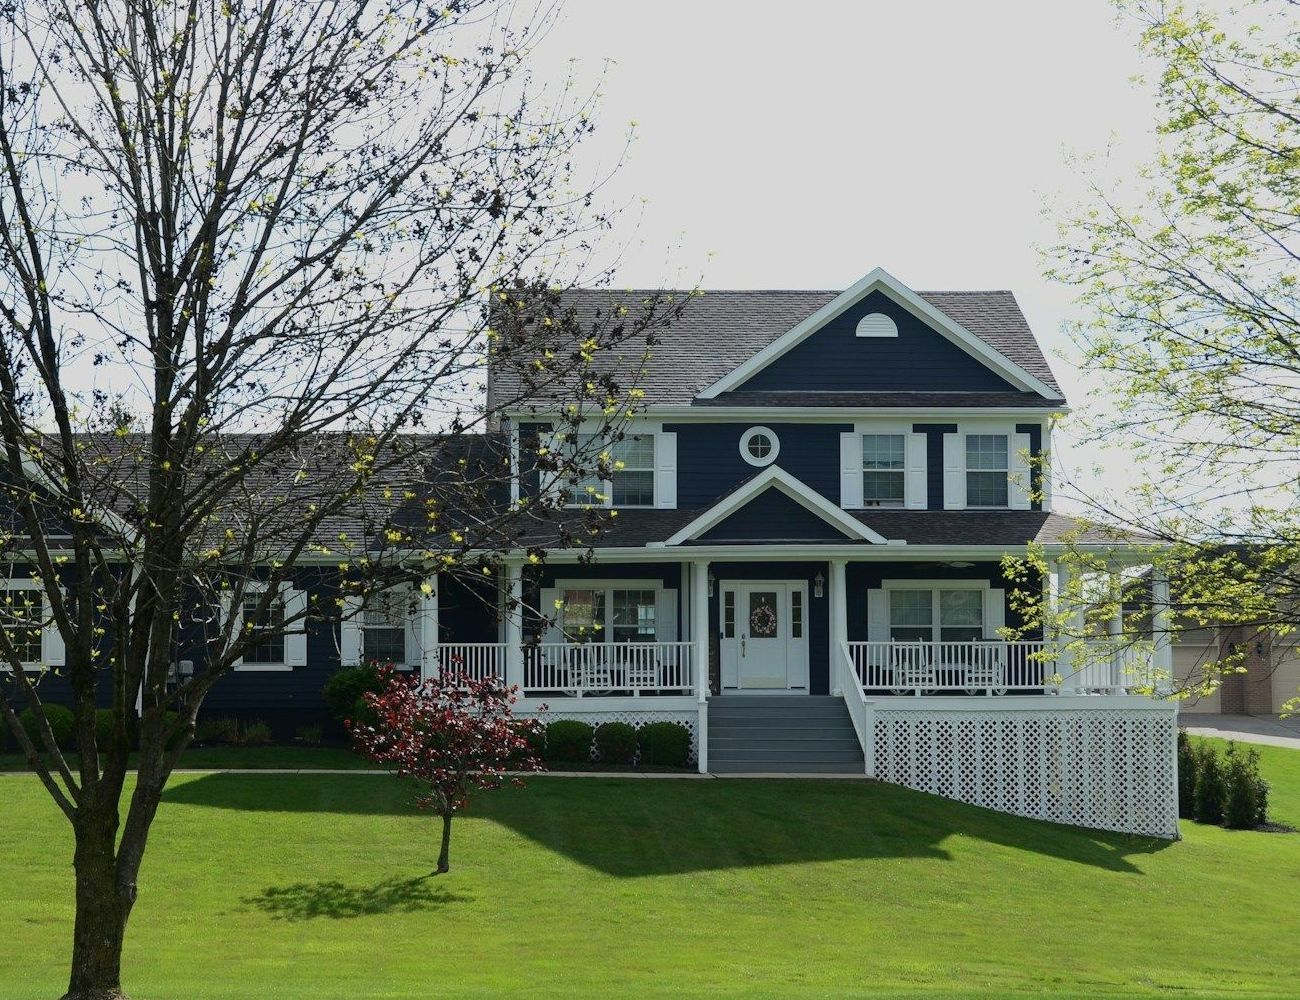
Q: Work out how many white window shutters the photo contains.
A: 15